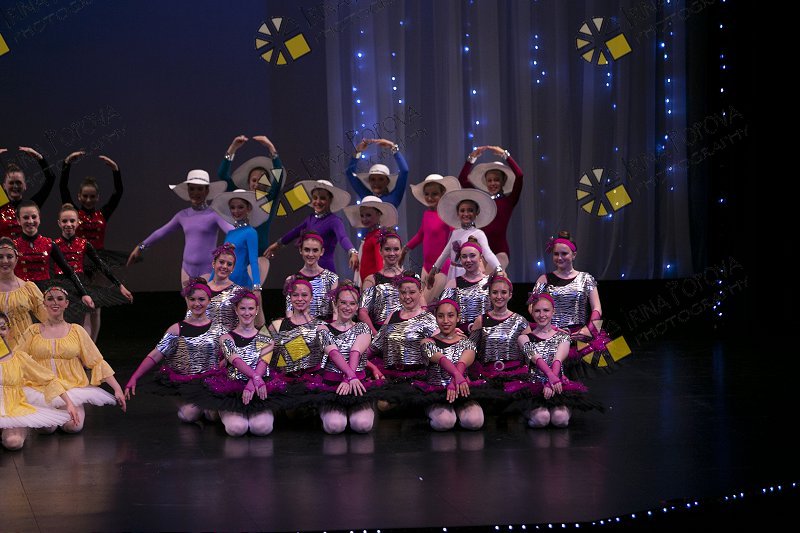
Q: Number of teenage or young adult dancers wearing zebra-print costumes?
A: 13